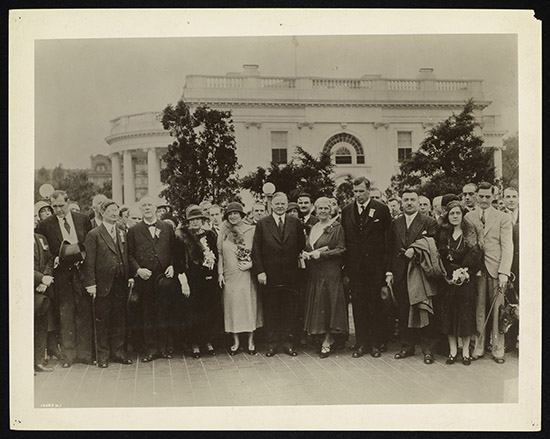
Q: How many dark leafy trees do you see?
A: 3